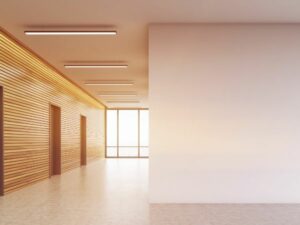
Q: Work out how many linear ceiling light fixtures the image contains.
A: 5